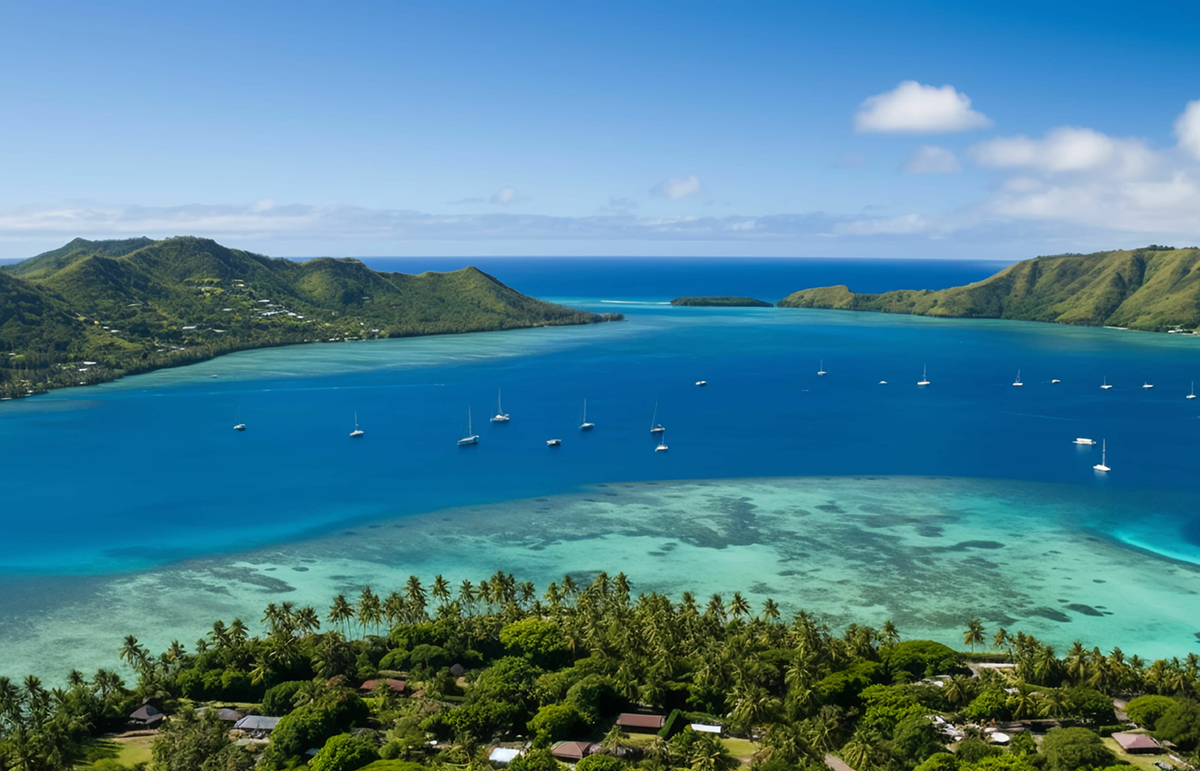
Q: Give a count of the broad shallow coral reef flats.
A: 1